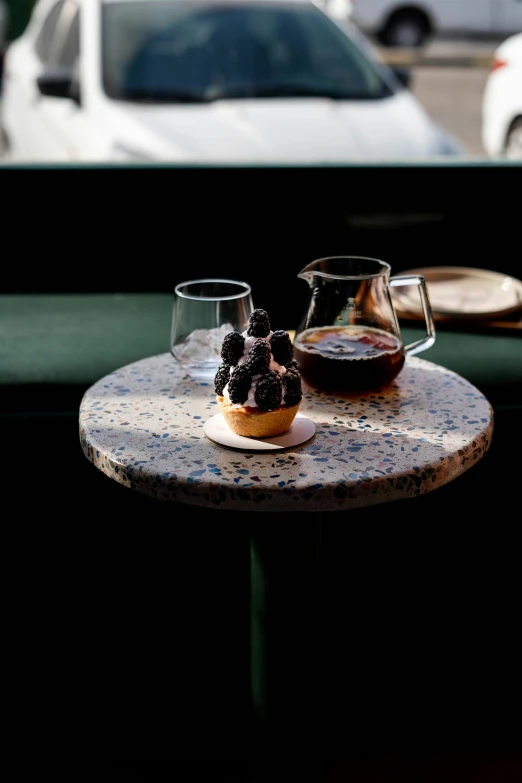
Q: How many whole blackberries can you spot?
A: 8